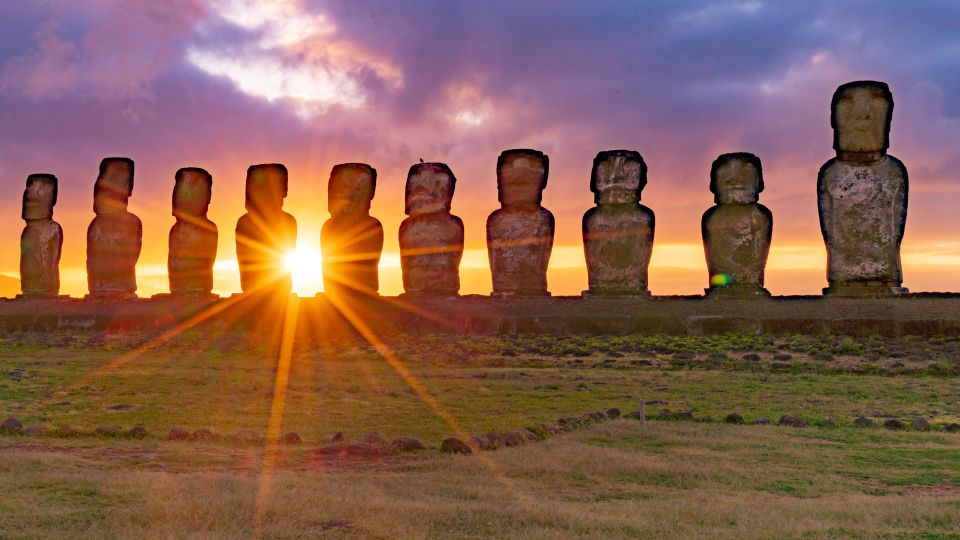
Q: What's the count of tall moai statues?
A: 10